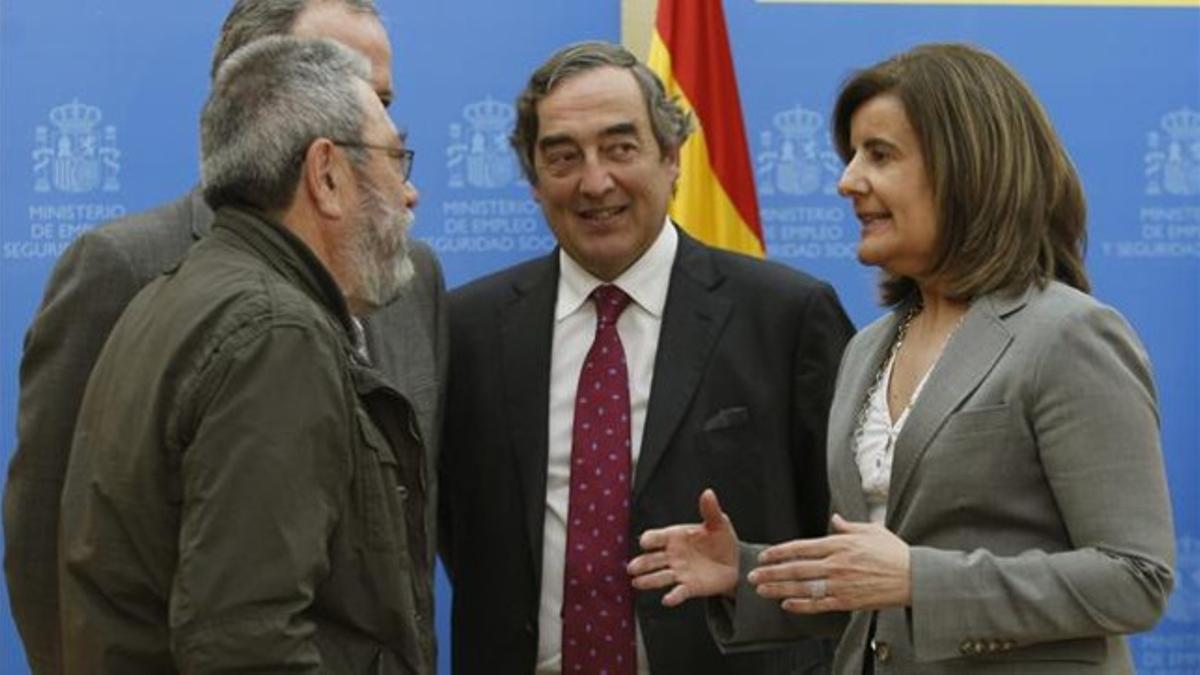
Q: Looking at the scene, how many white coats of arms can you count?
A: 4